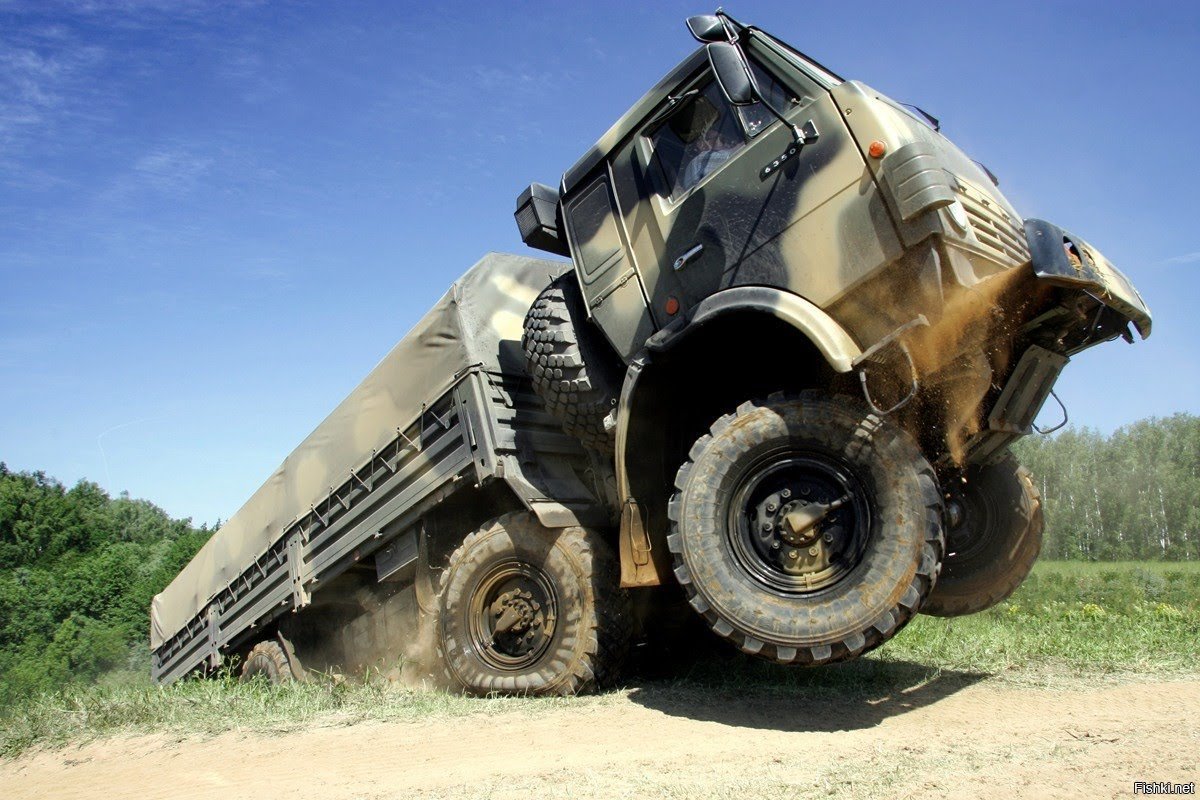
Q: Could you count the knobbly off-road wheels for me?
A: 5